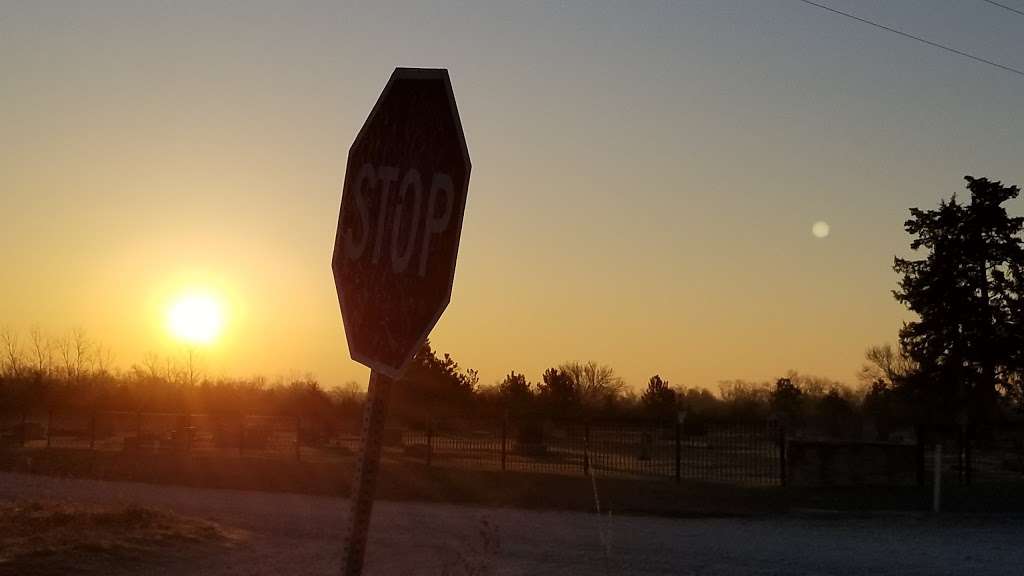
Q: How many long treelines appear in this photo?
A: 1